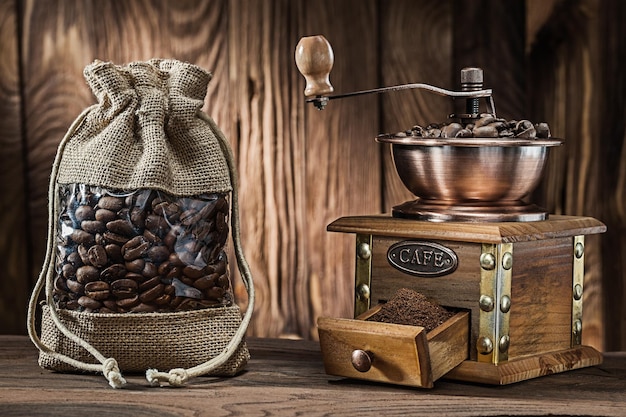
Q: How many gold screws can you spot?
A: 11